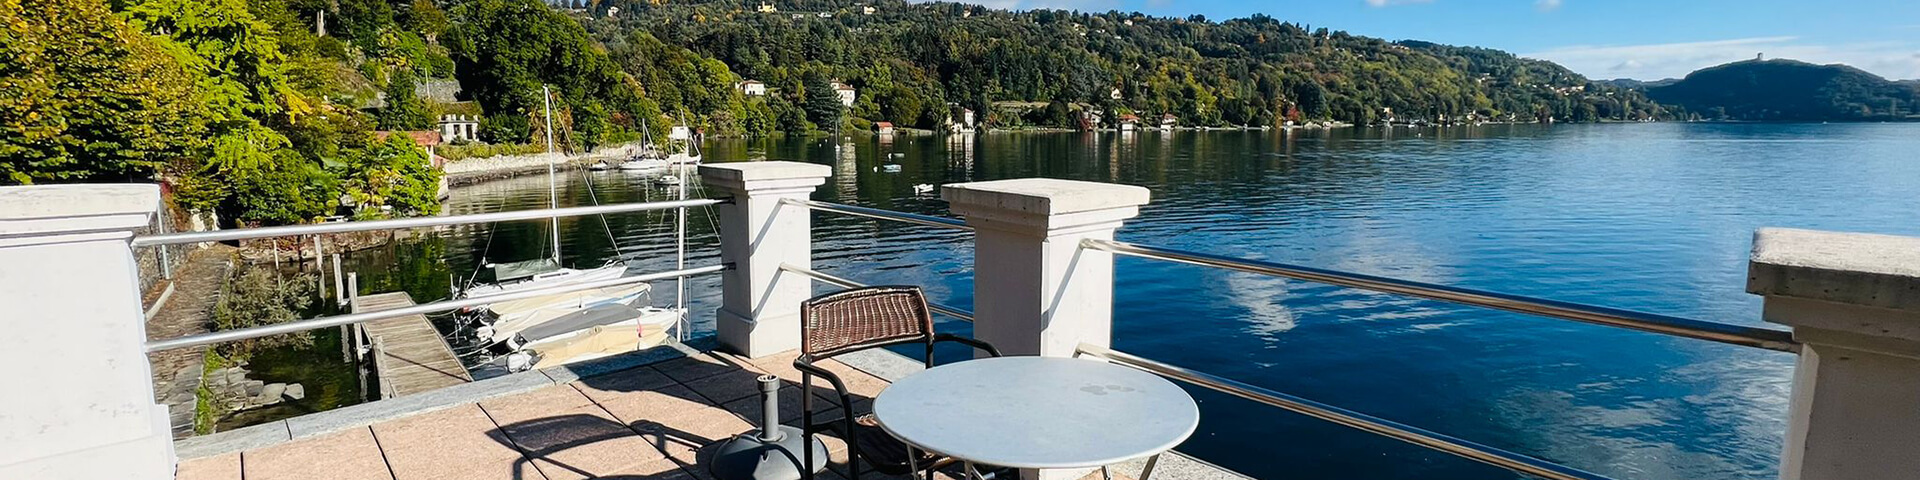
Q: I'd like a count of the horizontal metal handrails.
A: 6